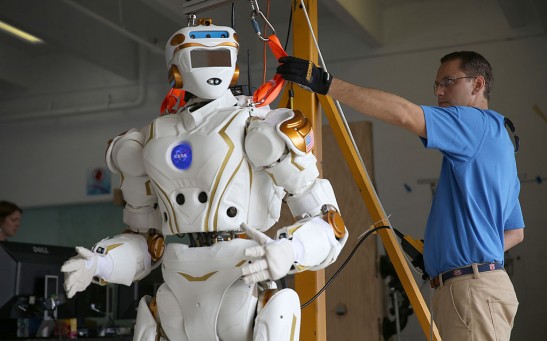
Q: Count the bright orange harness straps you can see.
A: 2